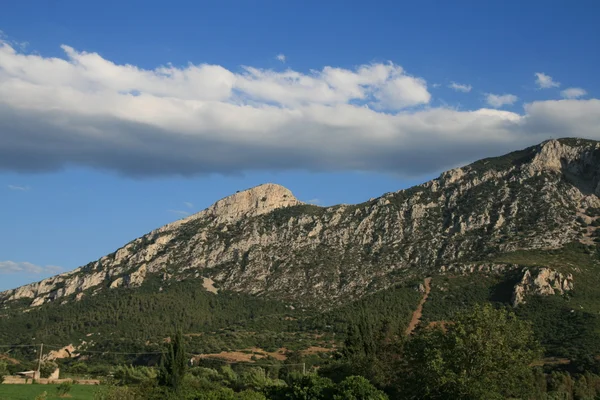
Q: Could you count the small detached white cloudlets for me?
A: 5